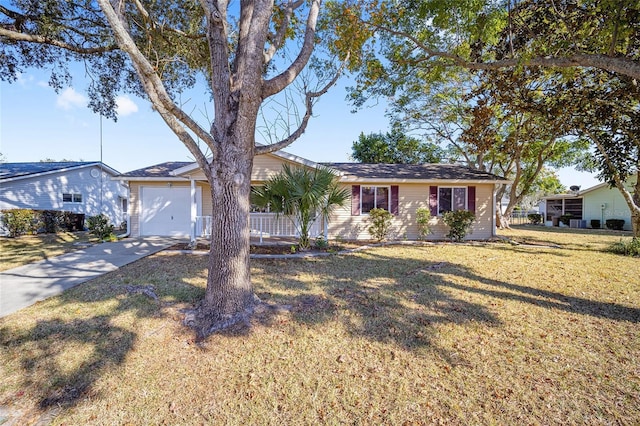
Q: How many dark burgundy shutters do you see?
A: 4